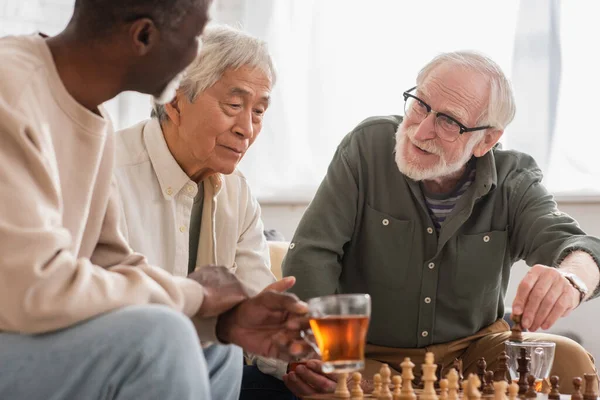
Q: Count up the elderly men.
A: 3